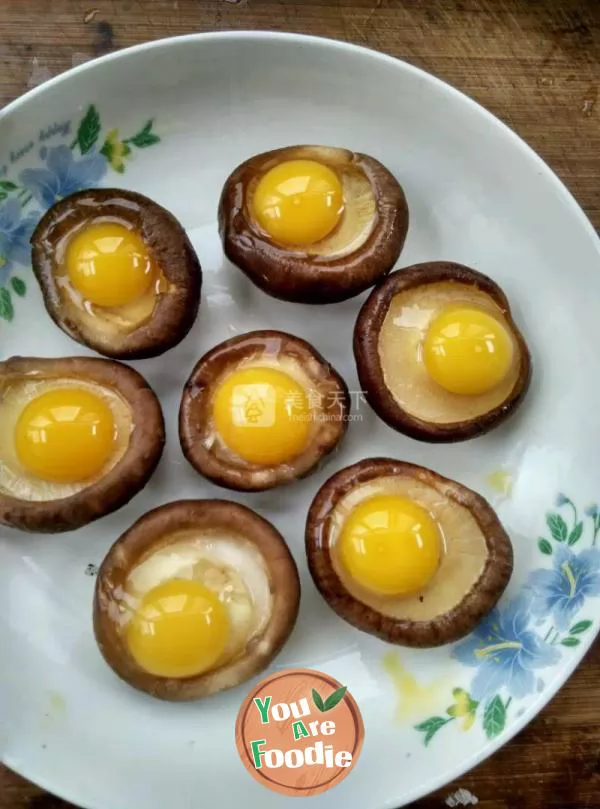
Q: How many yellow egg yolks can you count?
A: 7